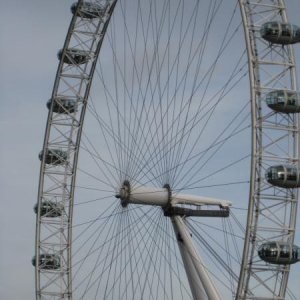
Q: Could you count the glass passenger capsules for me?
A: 10